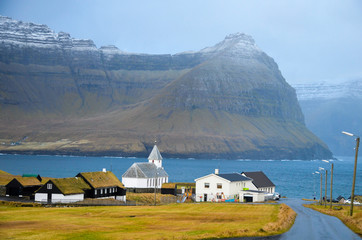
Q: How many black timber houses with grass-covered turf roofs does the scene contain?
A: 3